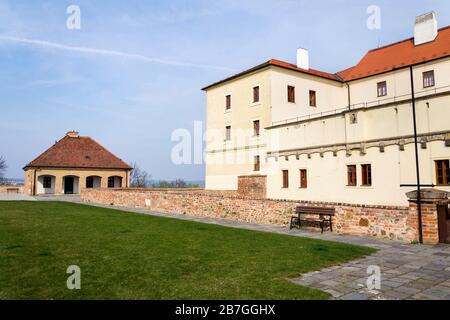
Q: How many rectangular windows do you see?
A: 14